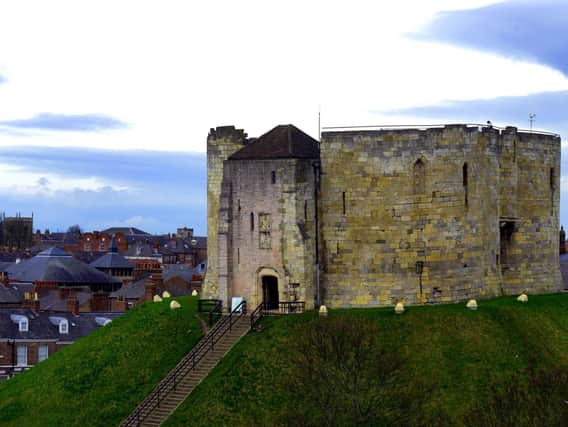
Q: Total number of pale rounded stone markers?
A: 8